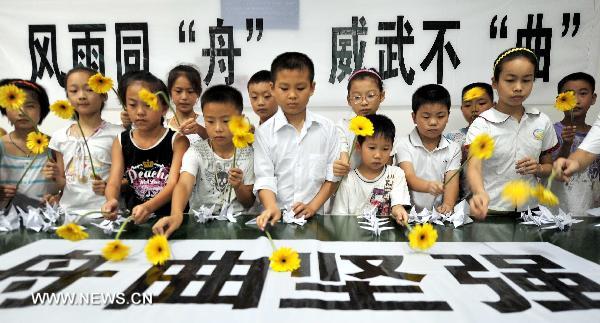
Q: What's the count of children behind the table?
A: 13